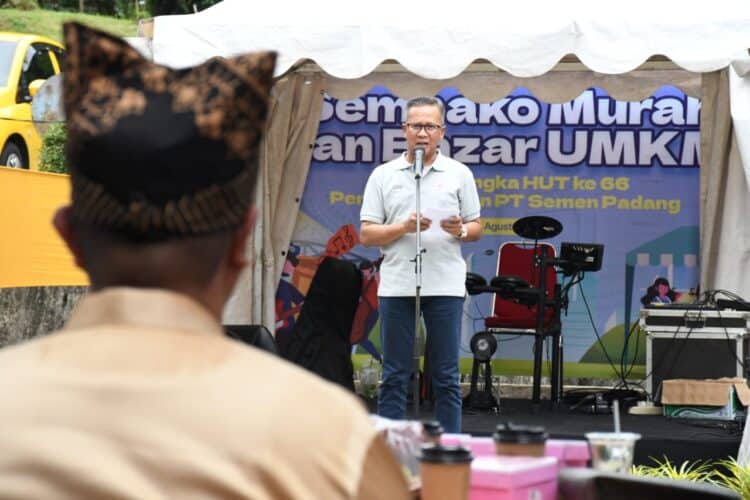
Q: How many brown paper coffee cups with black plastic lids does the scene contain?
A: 3